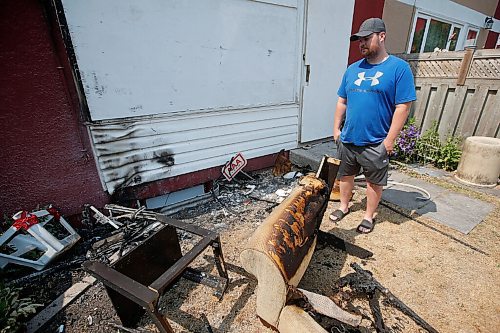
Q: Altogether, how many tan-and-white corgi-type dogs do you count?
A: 0